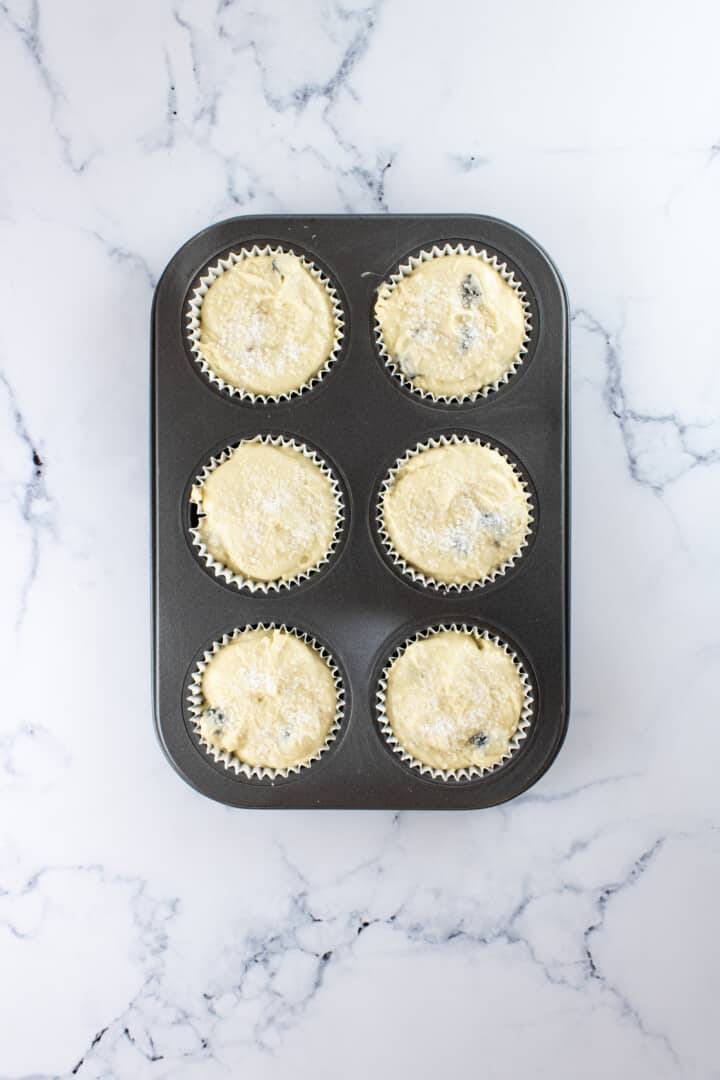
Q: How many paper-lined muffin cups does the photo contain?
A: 6